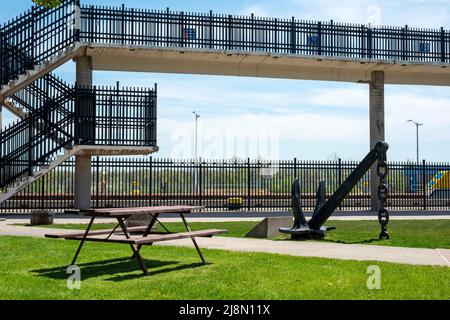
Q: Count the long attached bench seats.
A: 2